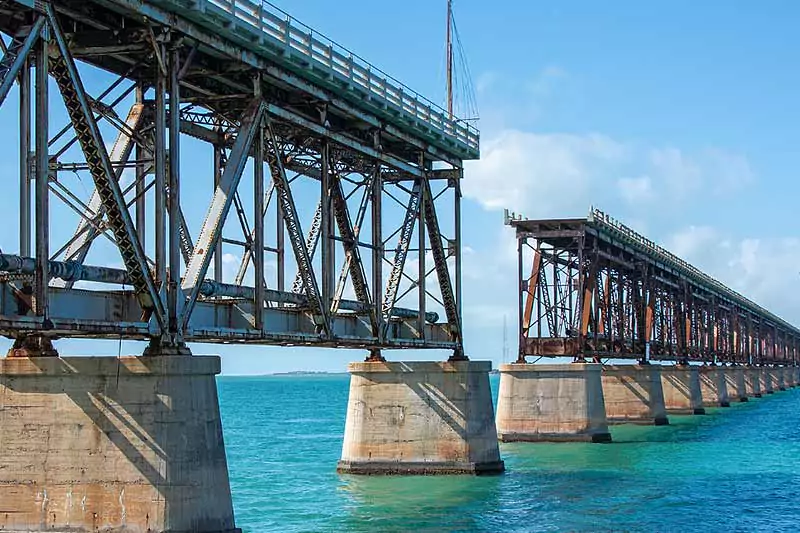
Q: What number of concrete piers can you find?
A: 12